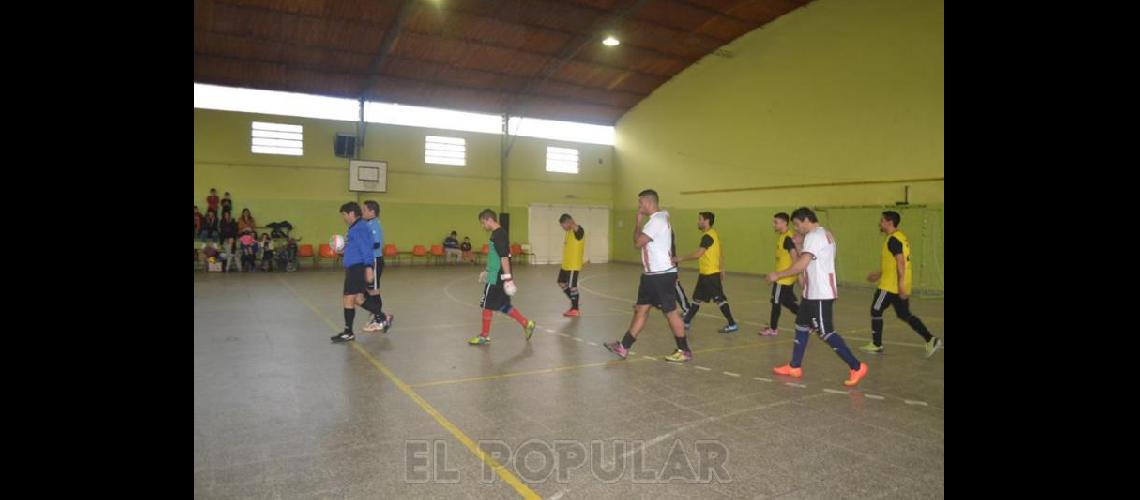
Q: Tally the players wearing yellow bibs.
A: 4